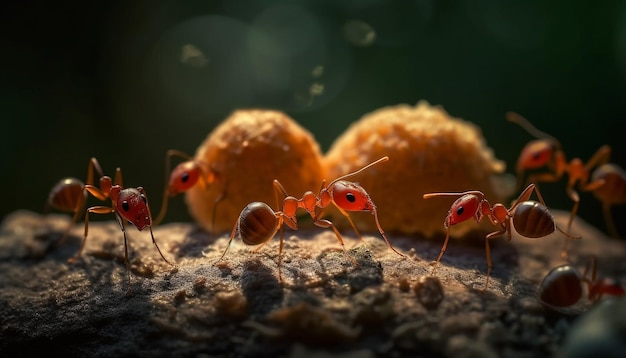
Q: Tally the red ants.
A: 6